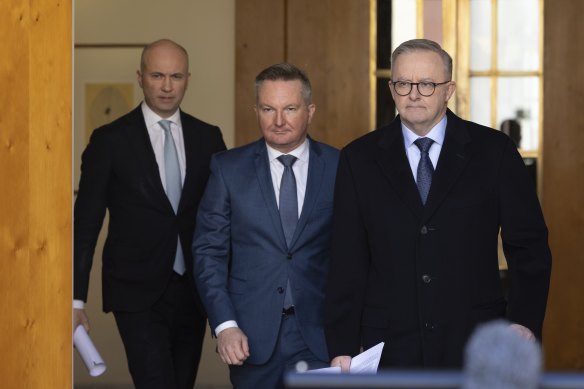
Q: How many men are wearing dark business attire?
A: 3